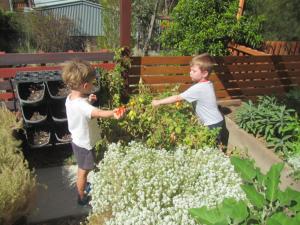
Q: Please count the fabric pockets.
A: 6